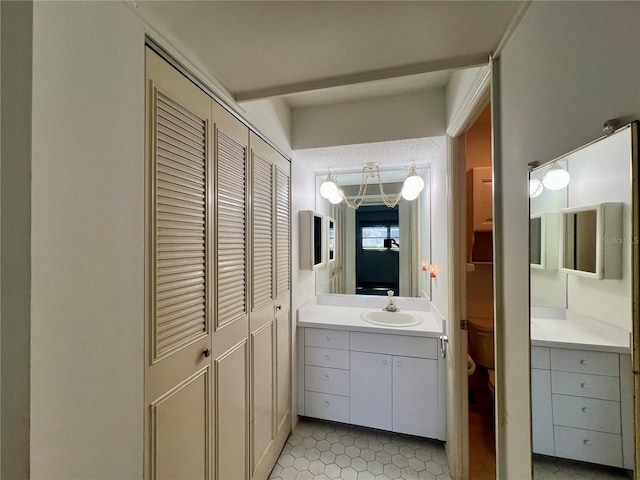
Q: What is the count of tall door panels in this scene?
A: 4